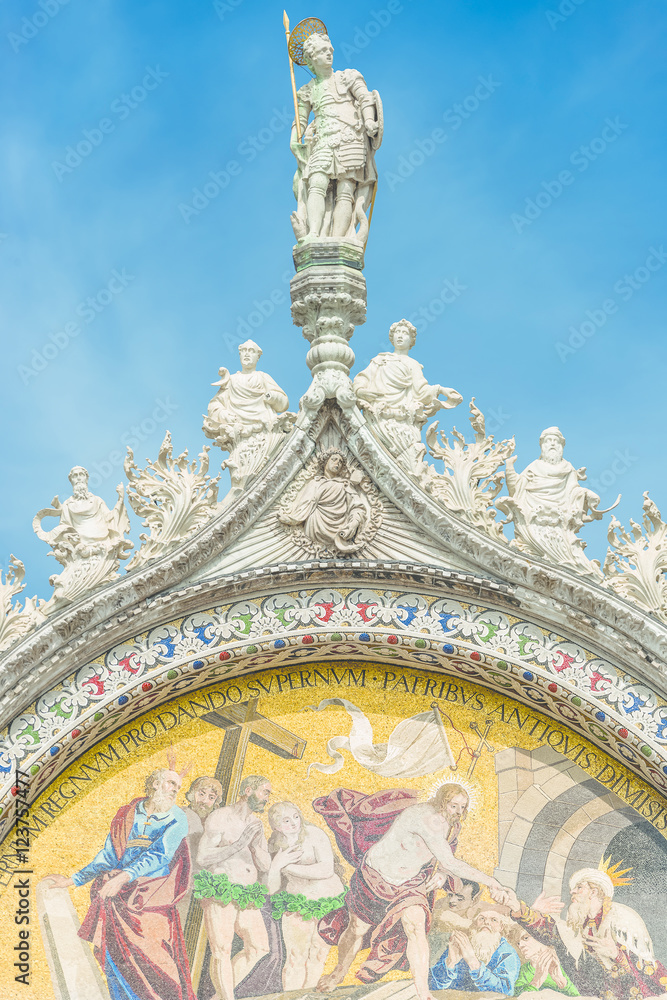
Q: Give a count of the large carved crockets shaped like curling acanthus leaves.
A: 4